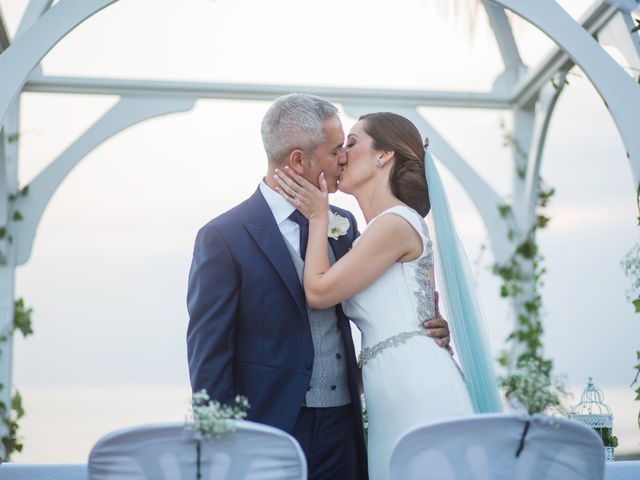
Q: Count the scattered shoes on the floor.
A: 0